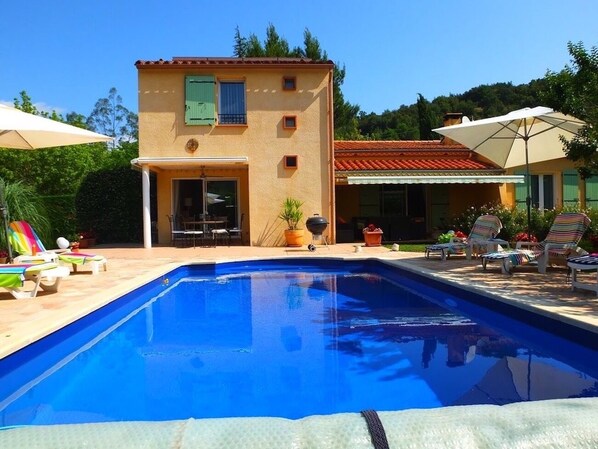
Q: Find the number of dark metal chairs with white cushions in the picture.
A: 4